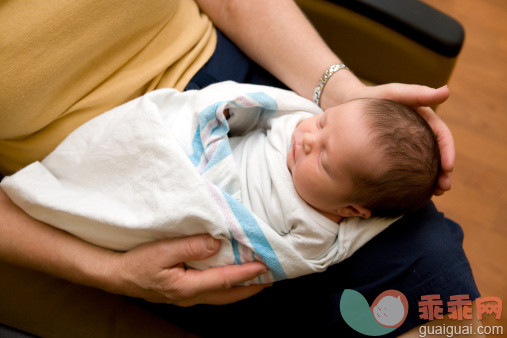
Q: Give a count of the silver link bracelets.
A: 1